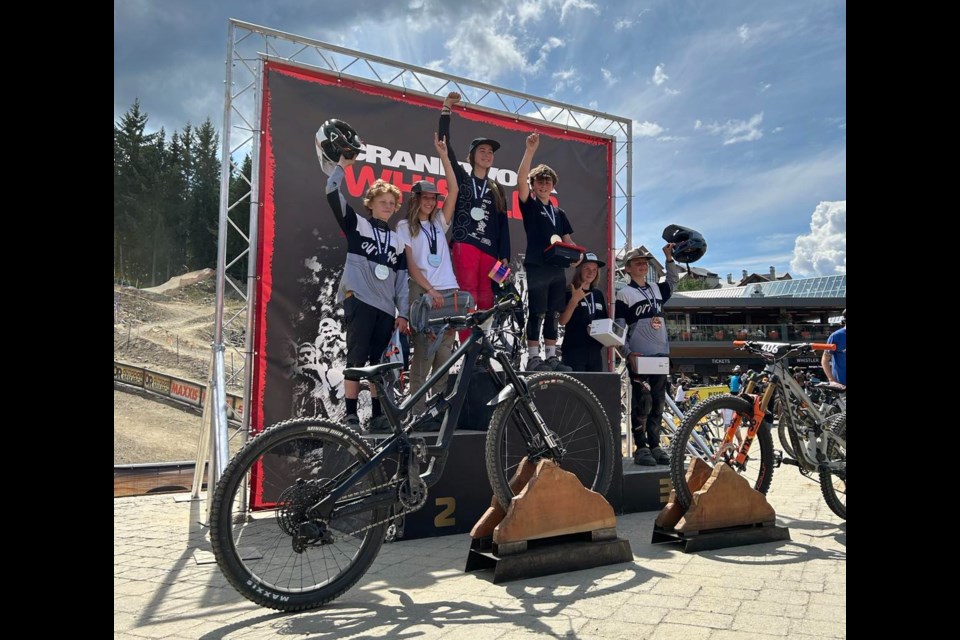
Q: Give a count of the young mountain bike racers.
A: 6